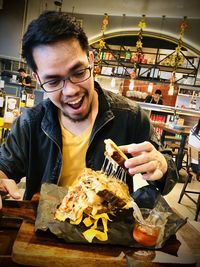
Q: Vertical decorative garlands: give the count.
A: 3